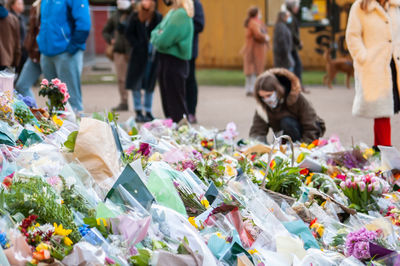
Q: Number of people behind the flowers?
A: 13